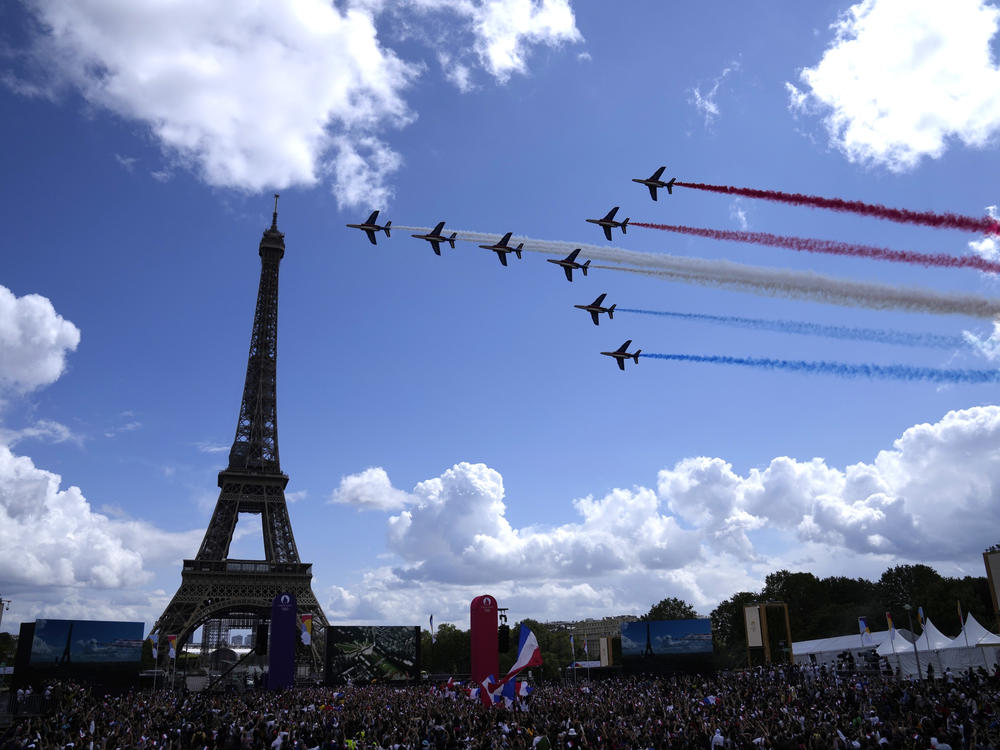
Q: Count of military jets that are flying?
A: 8